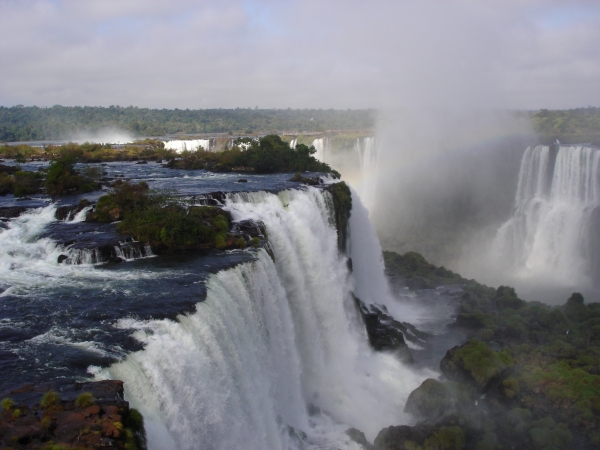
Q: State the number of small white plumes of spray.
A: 1